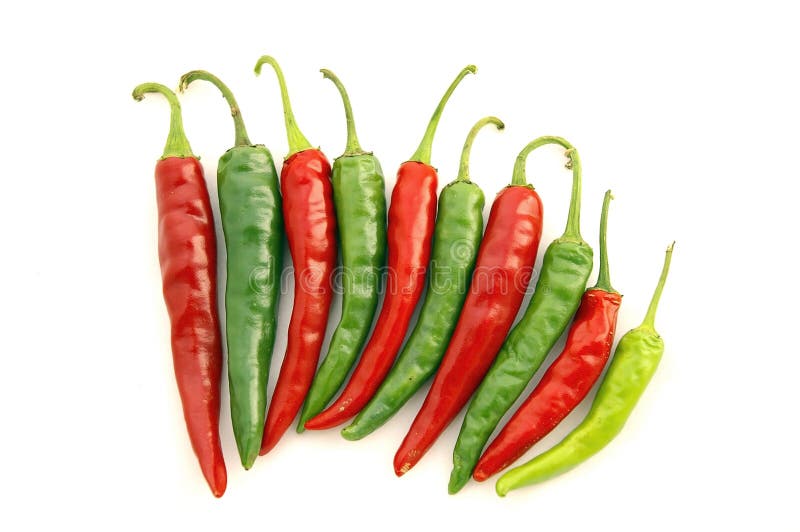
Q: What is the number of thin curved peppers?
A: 10